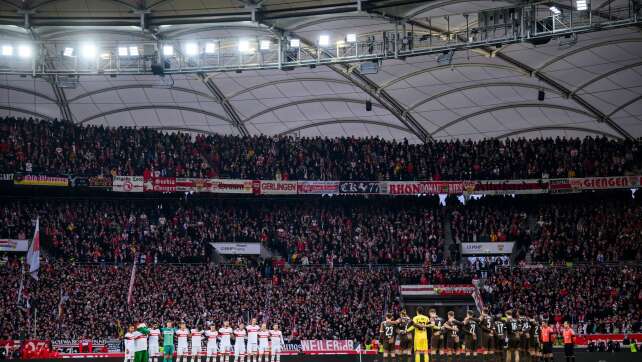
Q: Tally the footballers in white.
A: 10